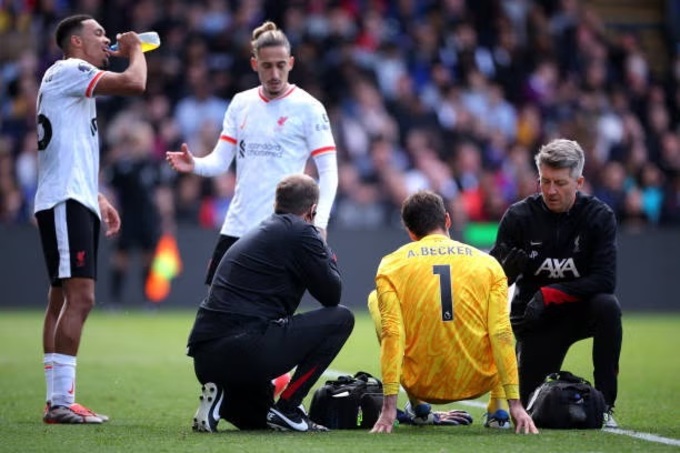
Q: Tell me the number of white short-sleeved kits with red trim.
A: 2